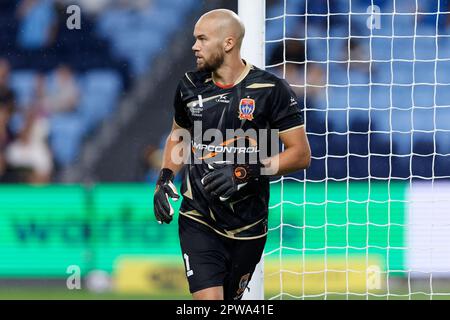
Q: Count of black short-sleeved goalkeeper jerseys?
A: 1